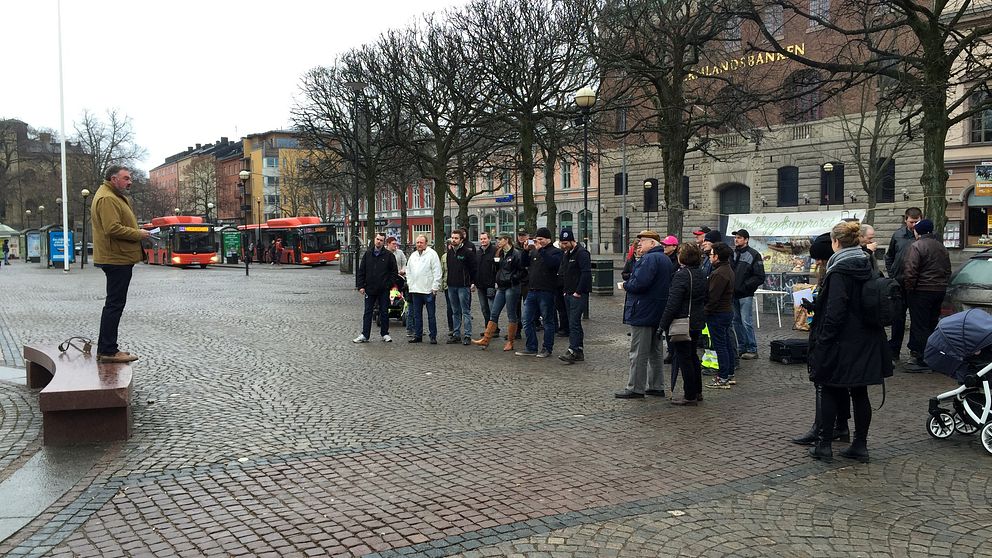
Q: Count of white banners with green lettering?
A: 1